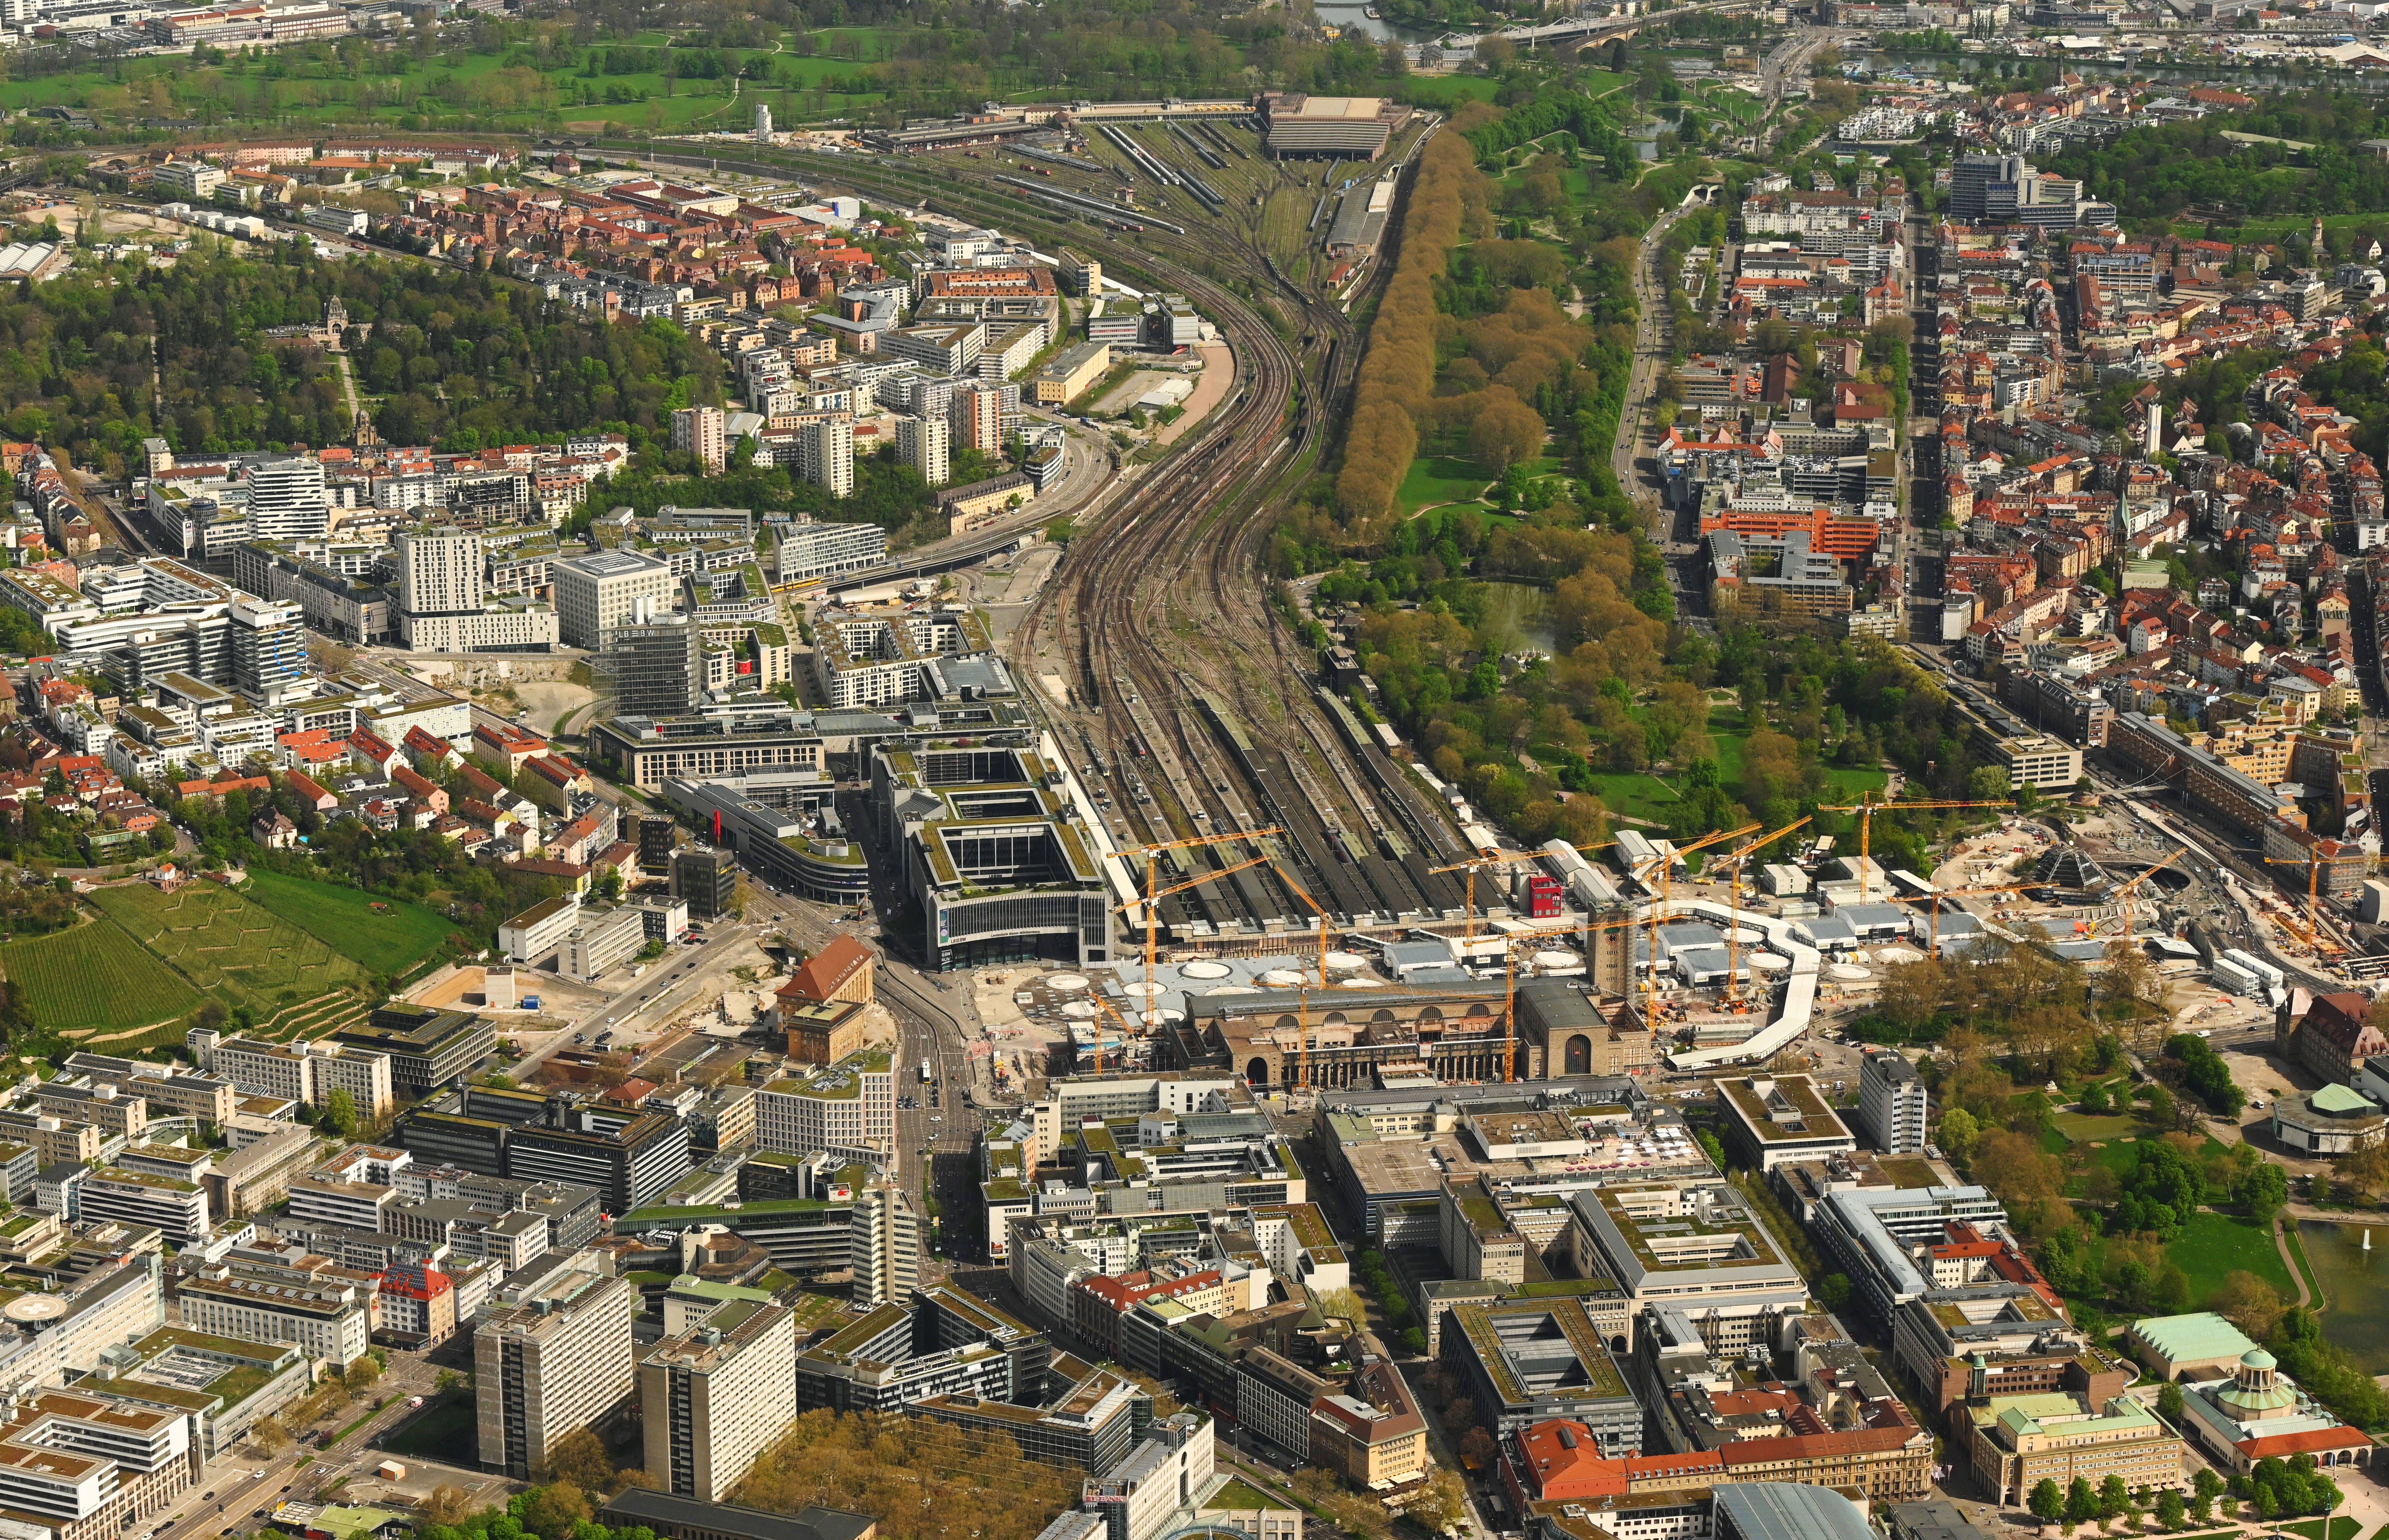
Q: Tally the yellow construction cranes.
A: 14